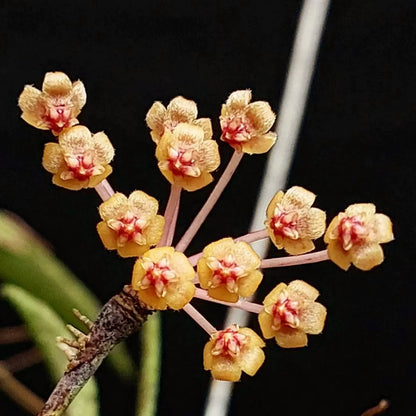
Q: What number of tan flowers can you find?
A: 12